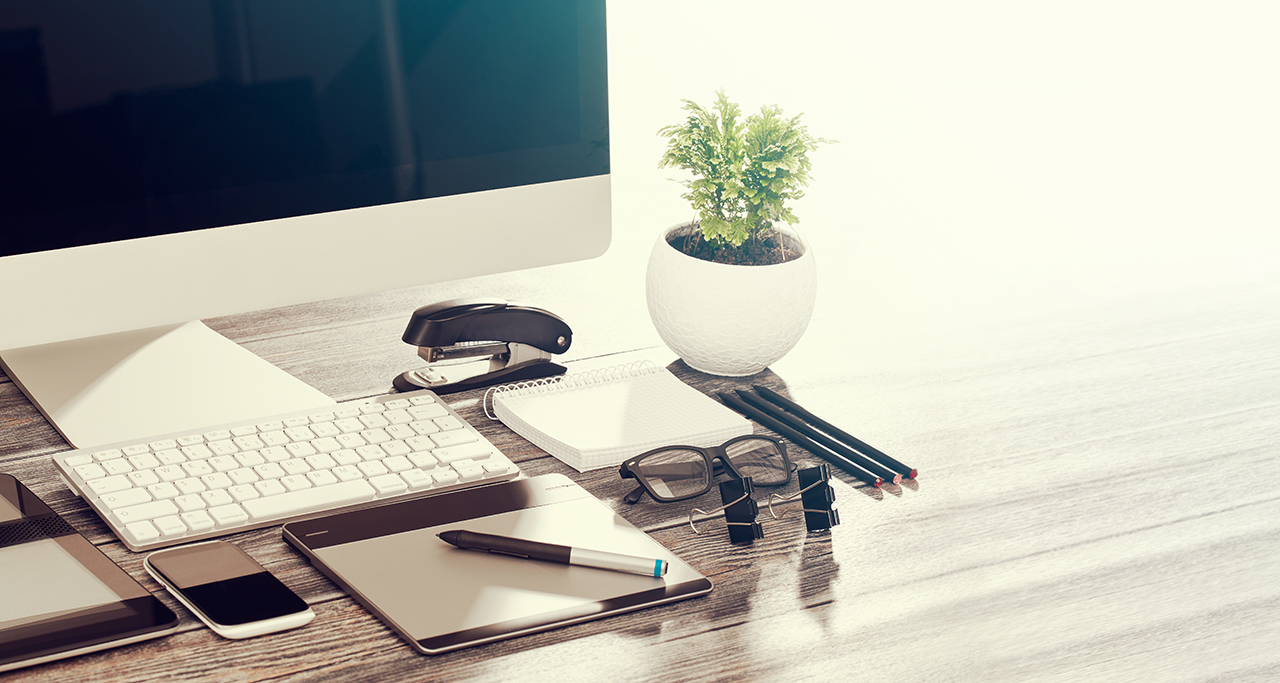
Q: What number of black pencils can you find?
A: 3